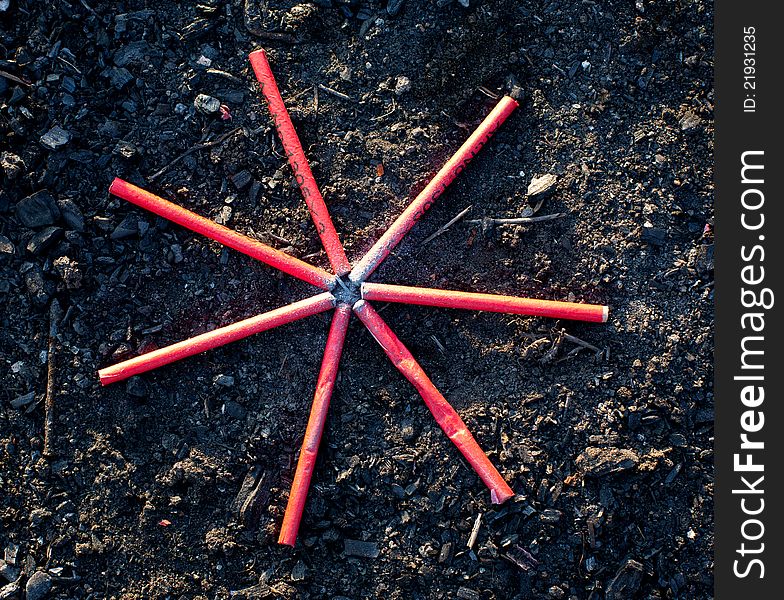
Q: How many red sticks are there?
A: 7